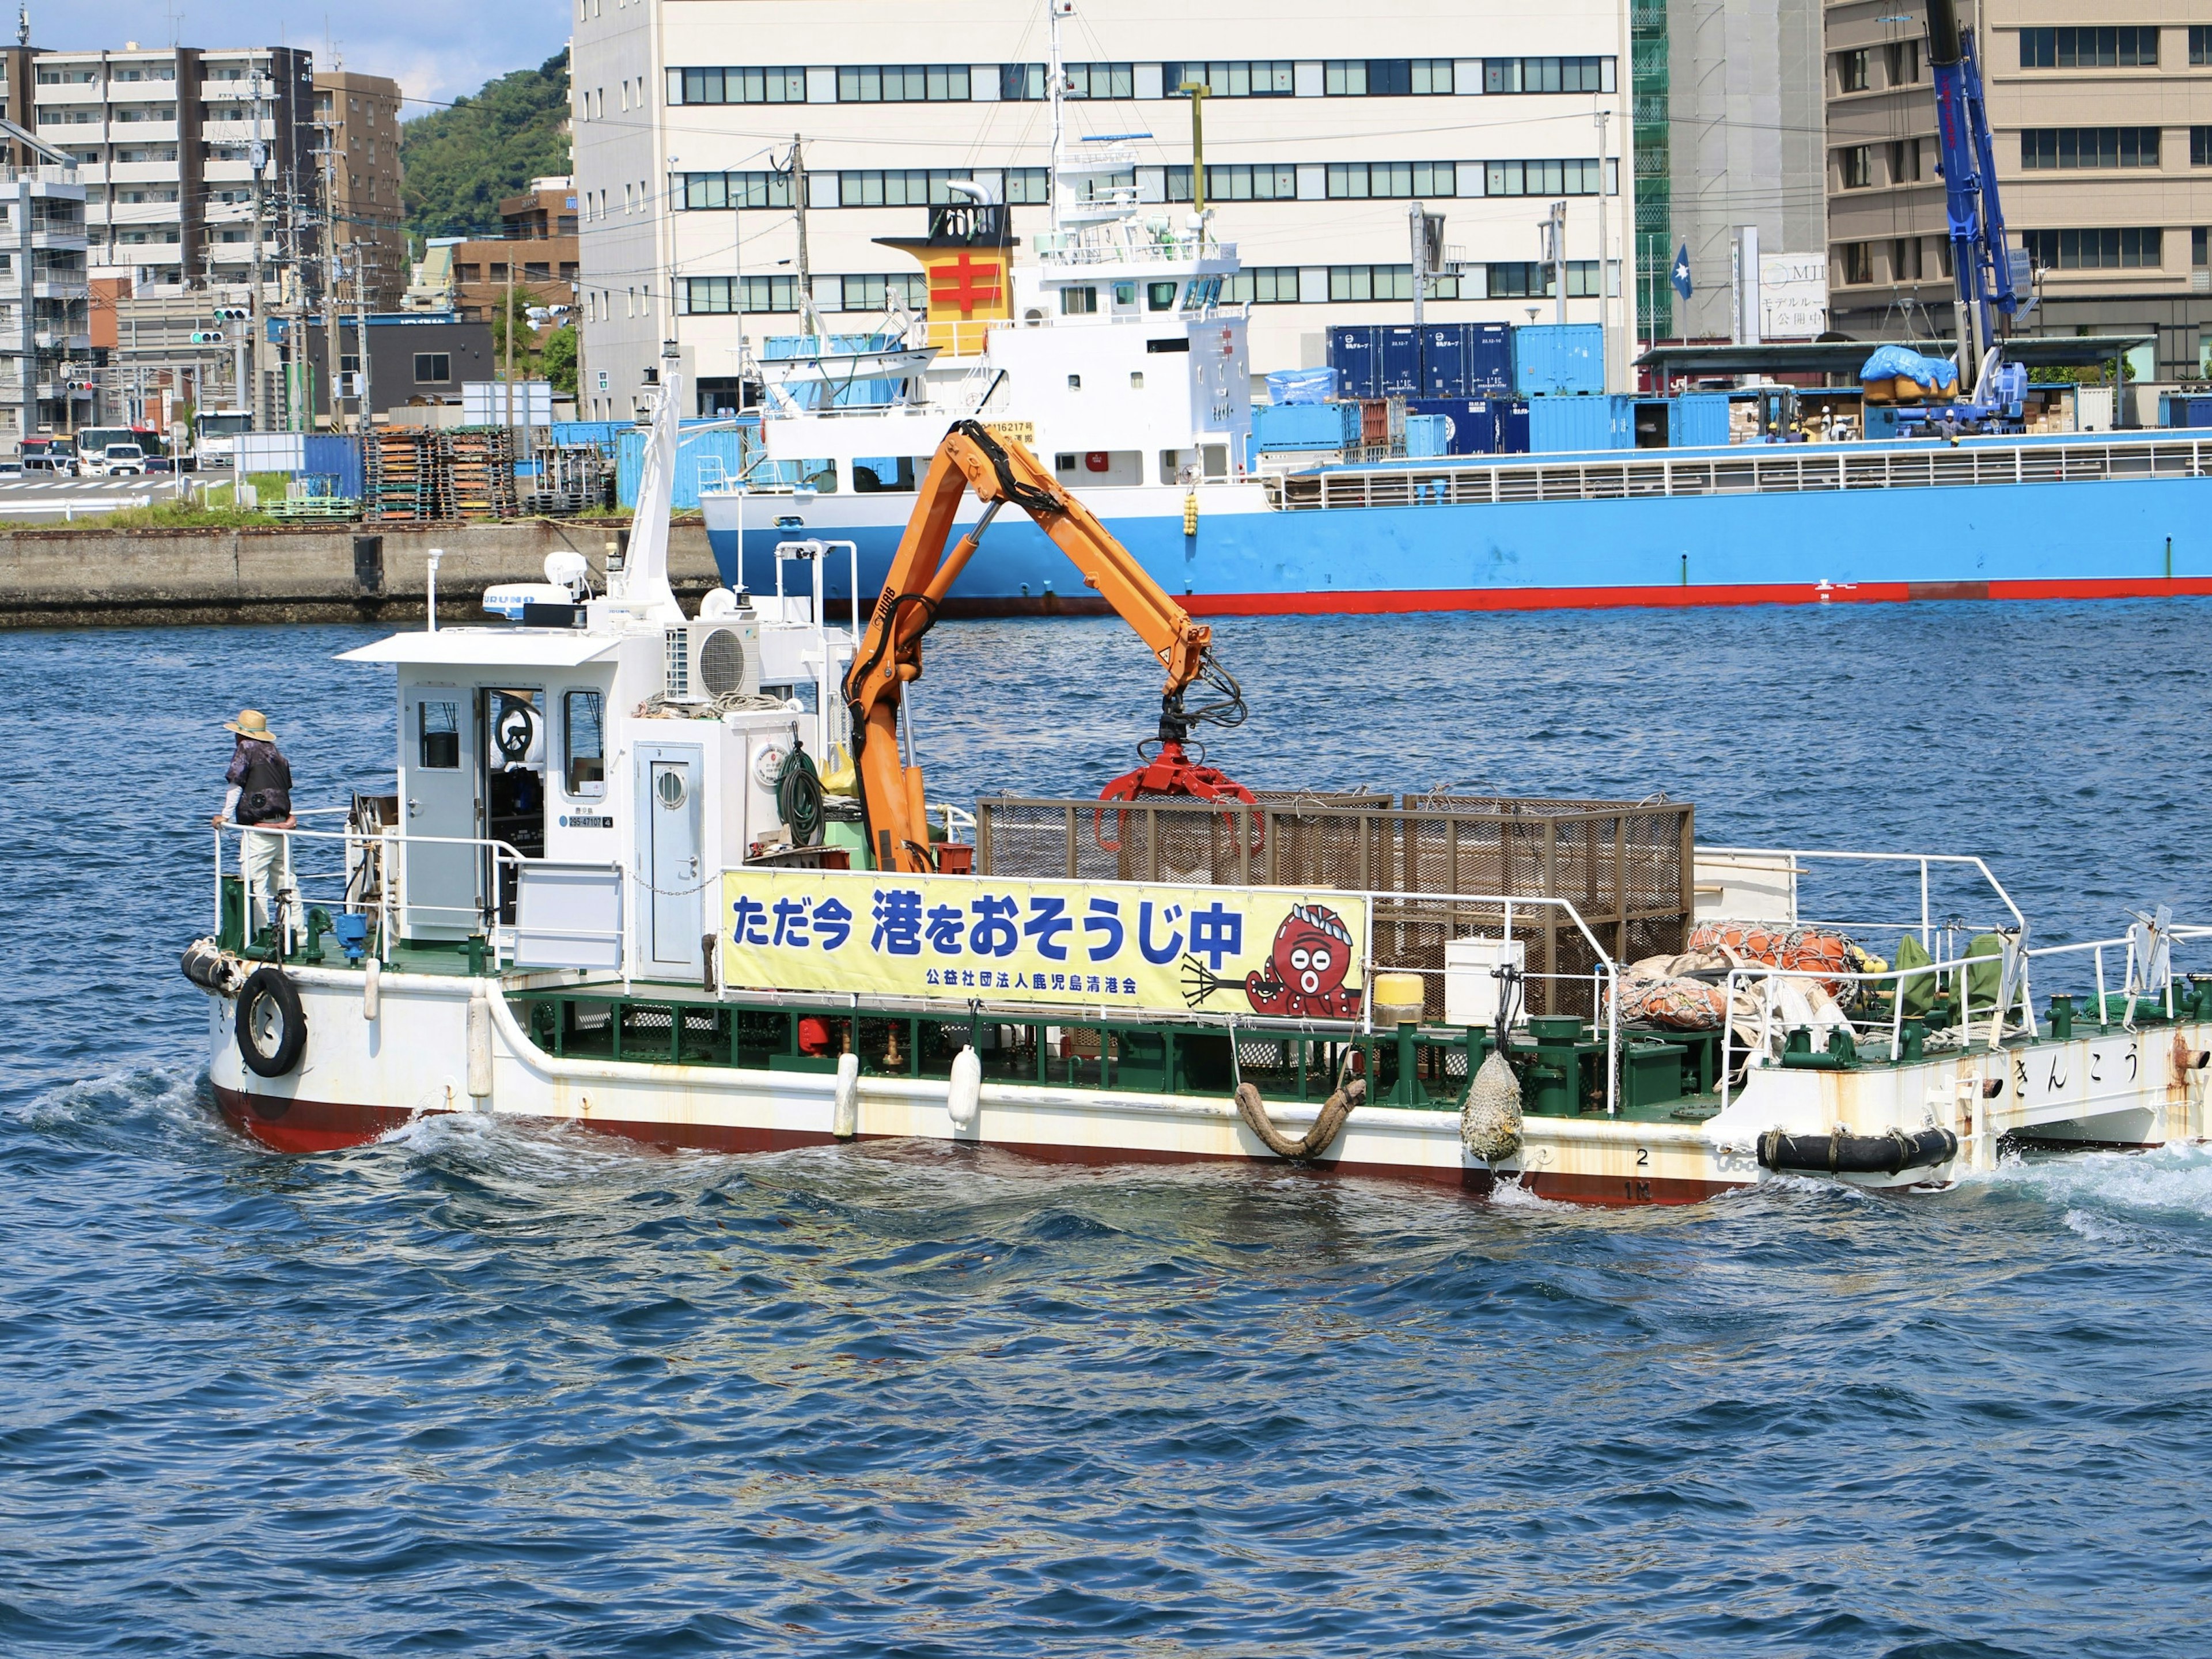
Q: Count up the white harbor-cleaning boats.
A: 1